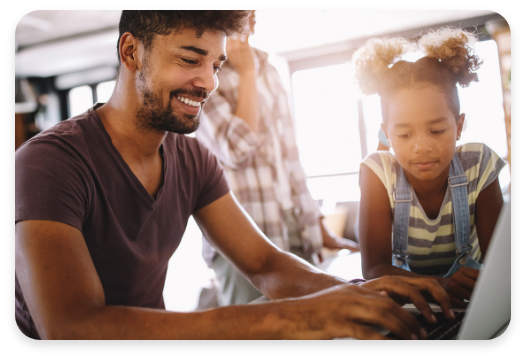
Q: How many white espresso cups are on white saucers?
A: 0